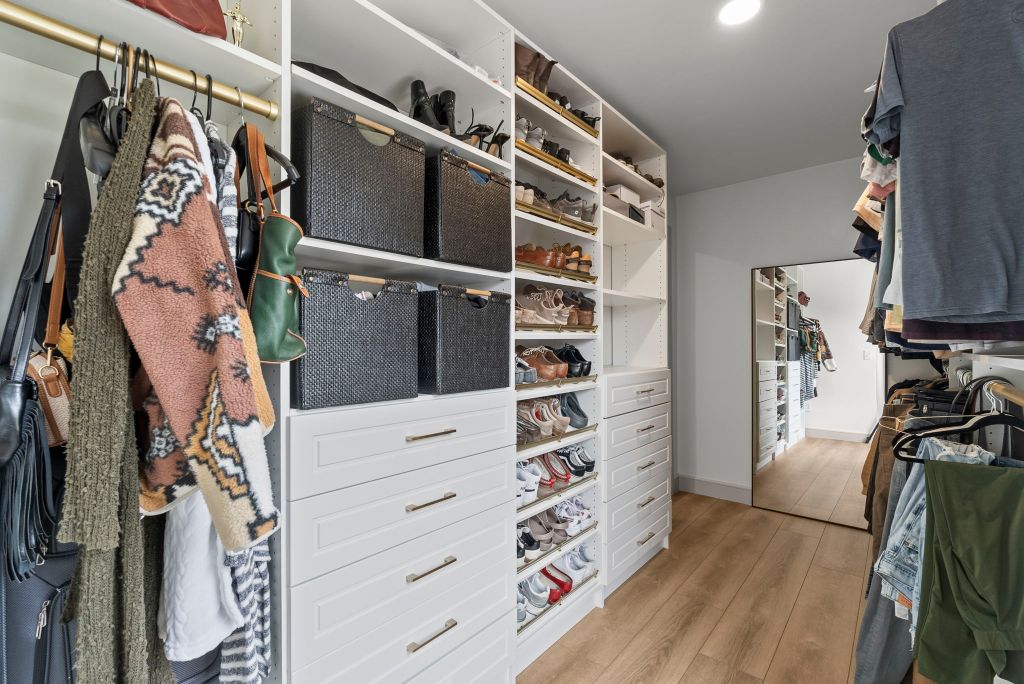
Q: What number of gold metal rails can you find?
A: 12